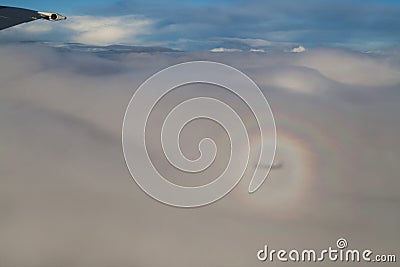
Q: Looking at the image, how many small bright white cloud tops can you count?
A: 3